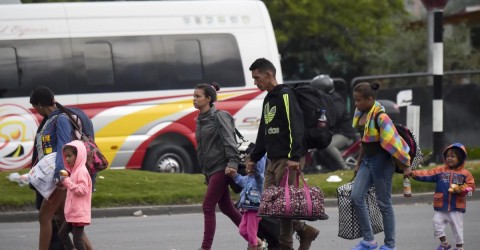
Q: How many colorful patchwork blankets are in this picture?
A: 0